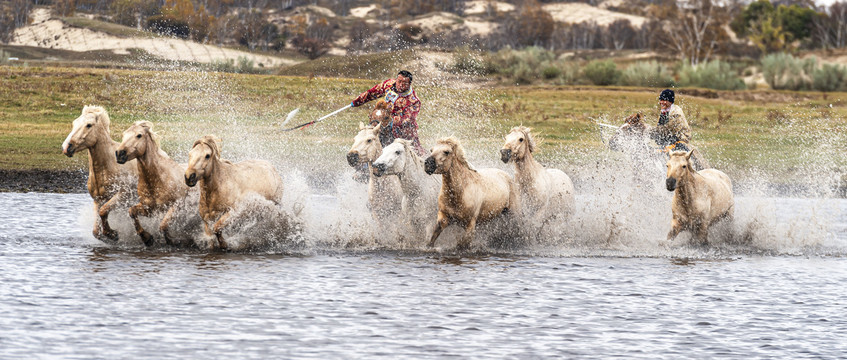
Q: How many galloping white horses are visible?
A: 8